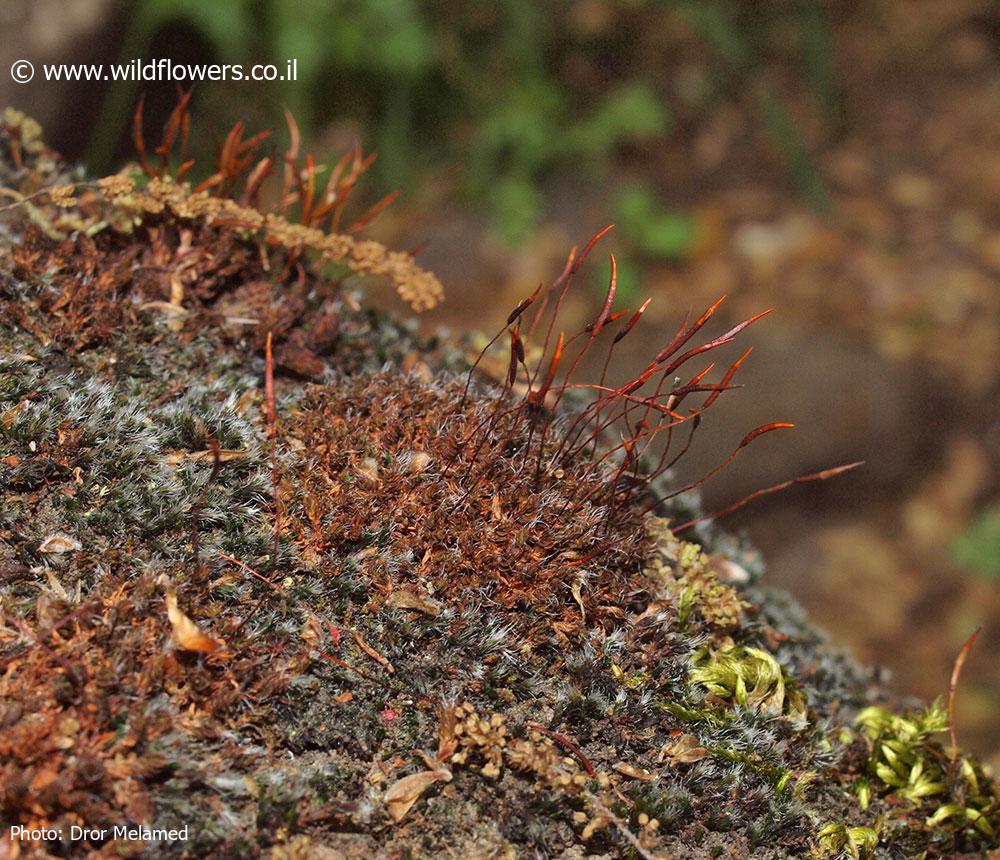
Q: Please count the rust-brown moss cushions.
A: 3